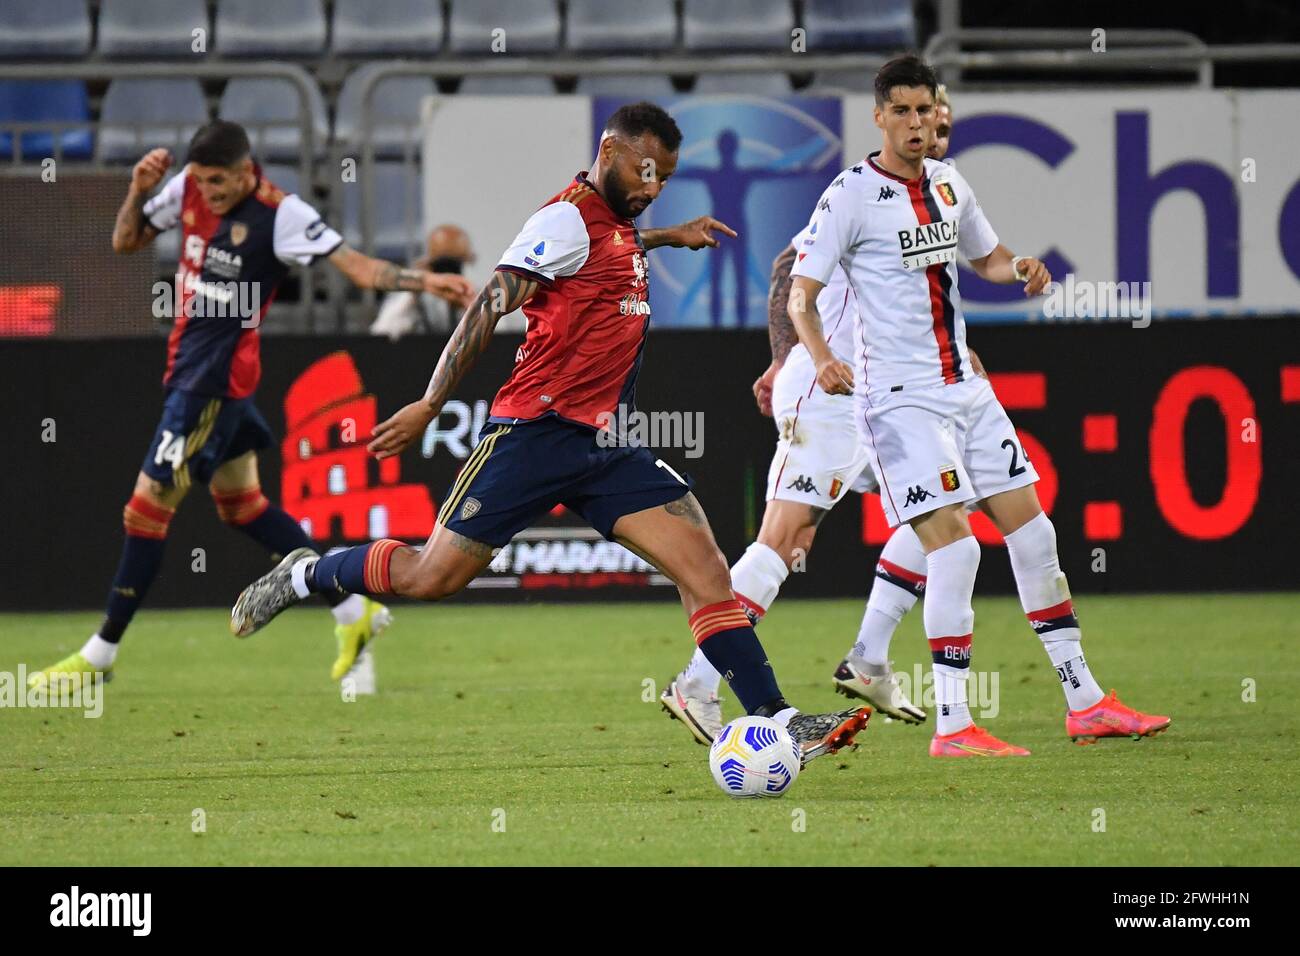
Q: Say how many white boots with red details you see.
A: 2